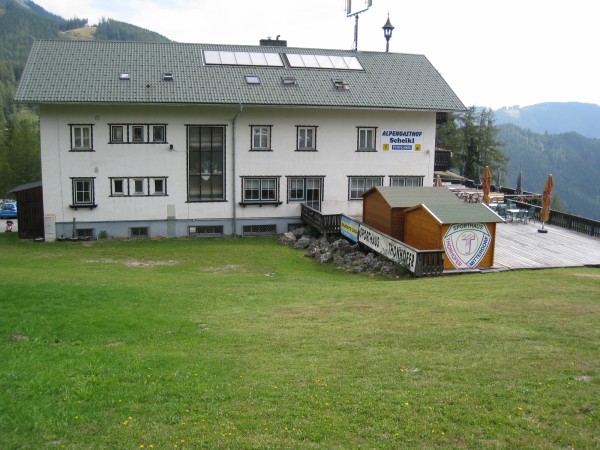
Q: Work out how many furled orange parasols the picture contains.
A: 2